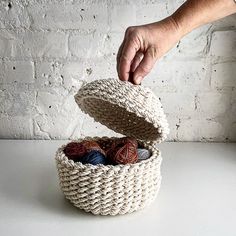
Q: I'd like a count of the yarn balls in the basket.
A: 5